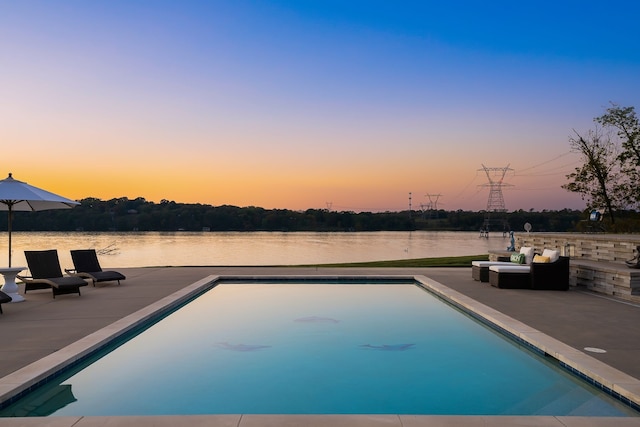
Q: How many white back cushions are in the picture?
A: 2